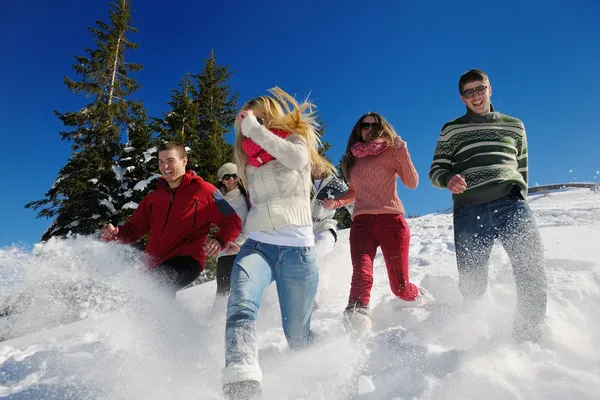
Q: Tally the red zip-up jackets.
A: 1